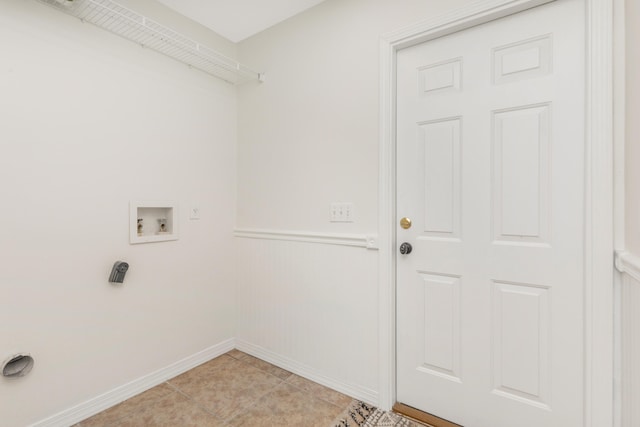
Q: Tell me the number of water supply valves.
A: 2